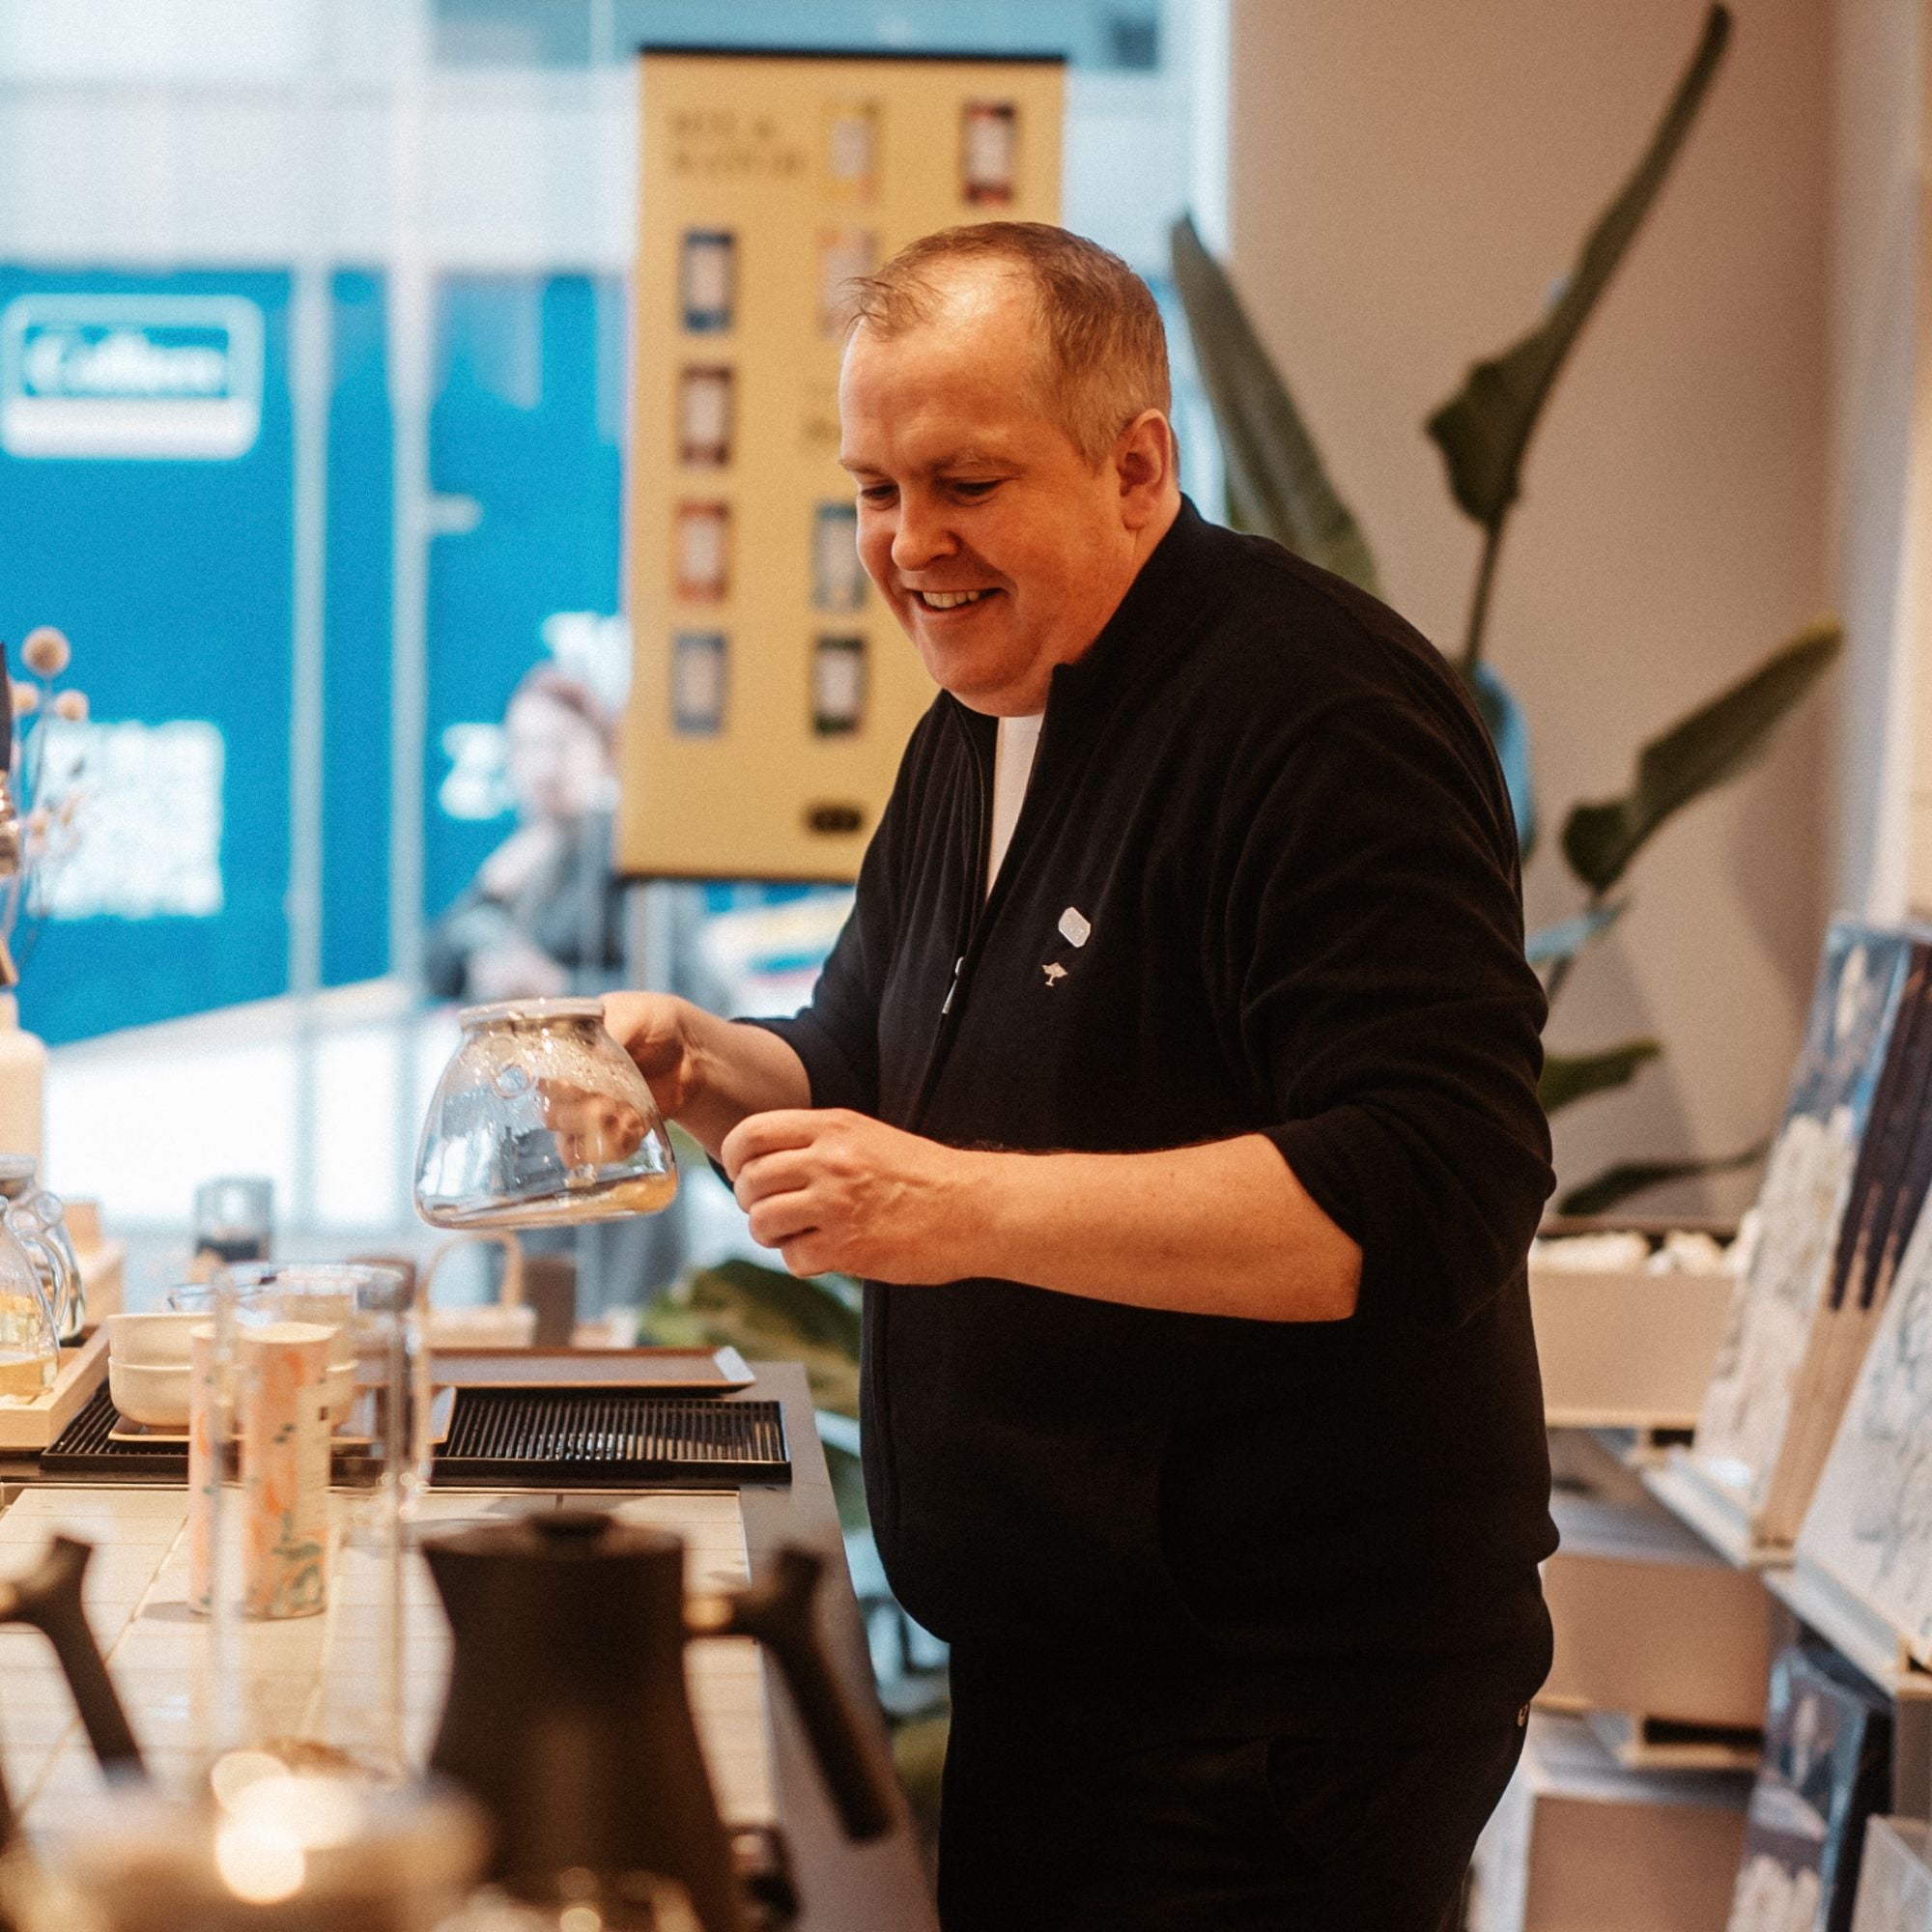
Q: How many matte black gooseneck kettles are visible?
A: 2